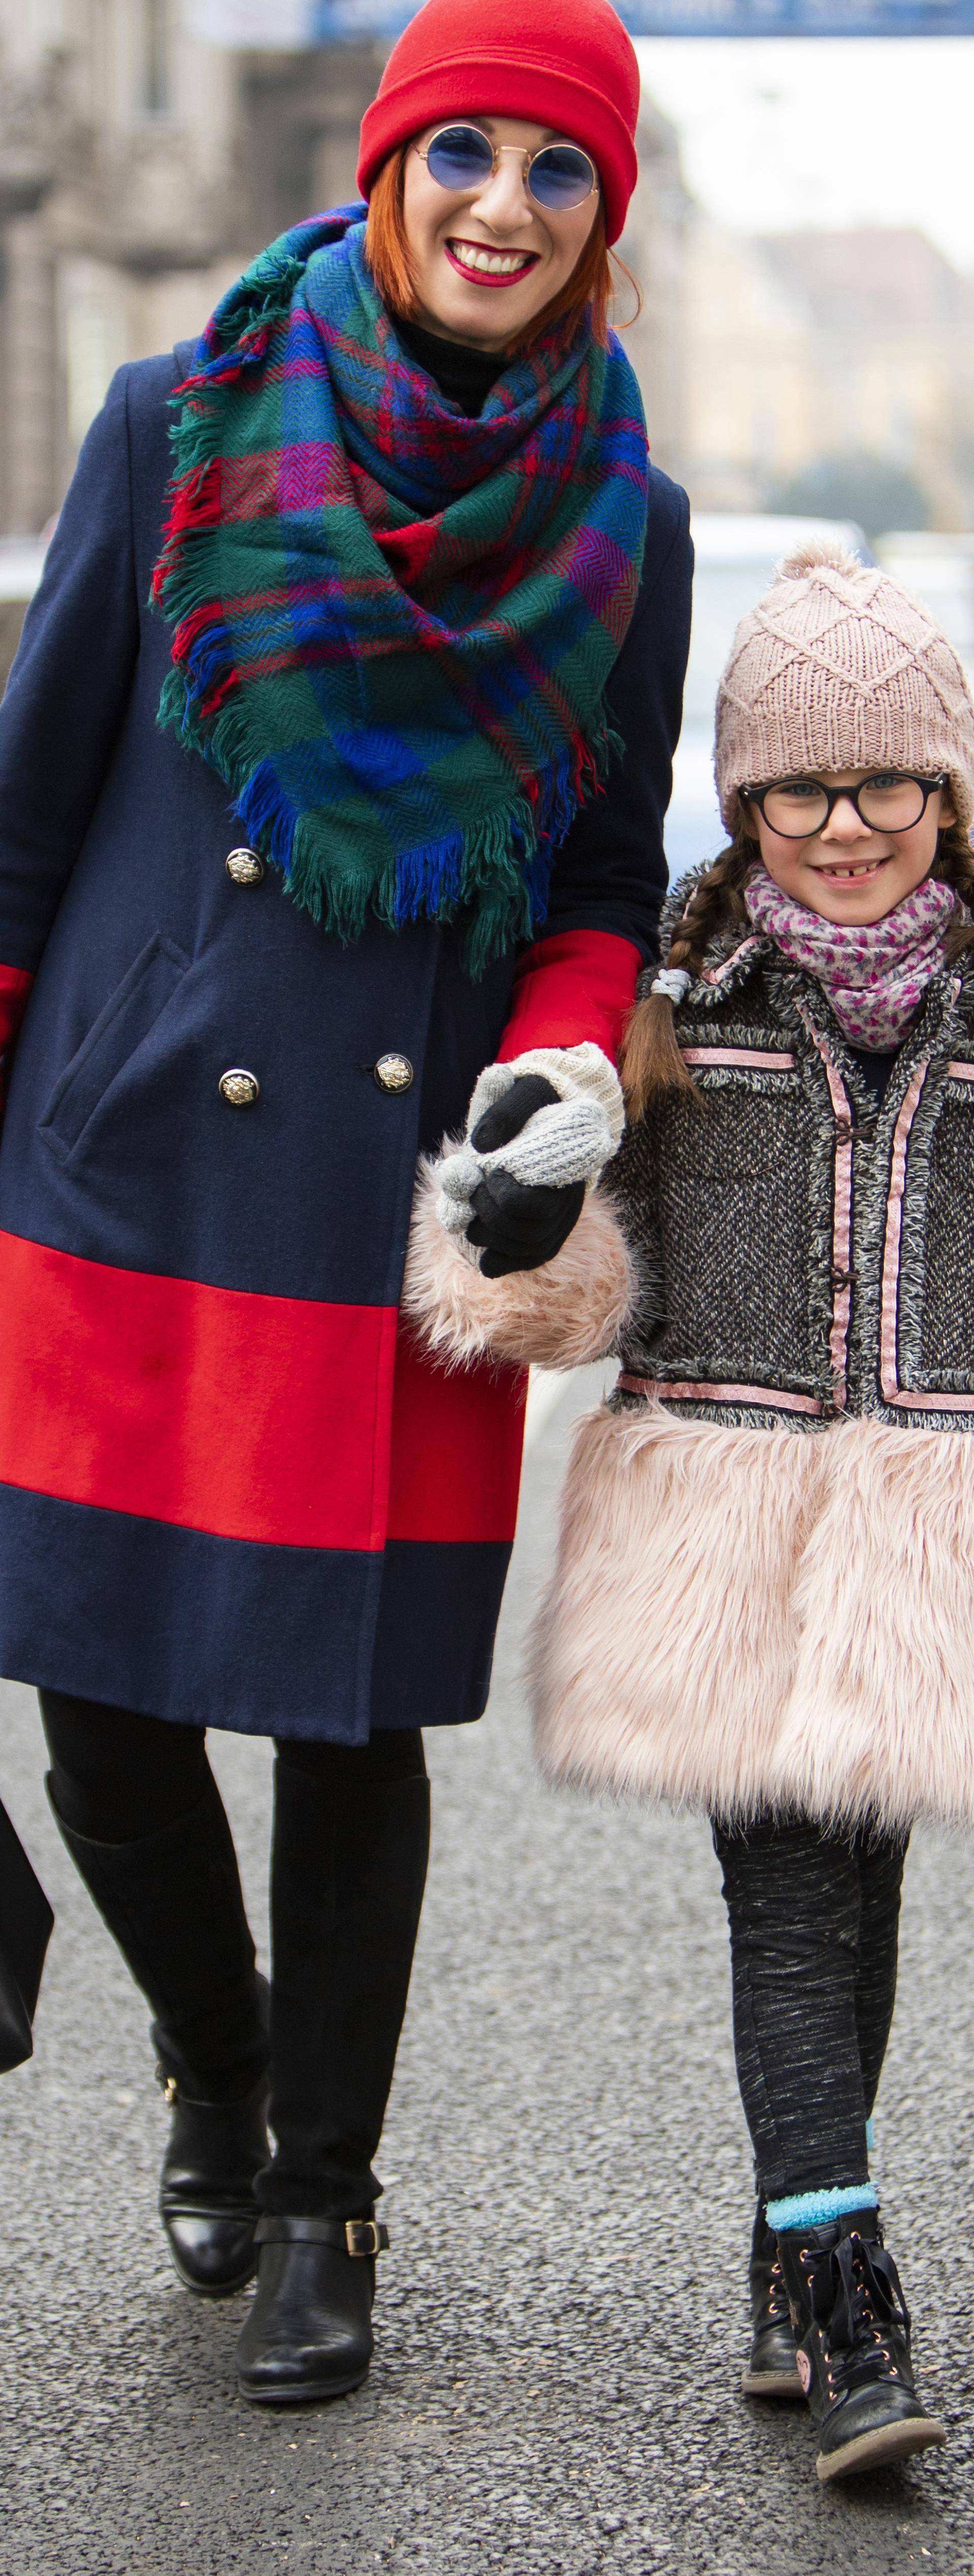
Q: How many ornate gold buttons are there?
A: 3